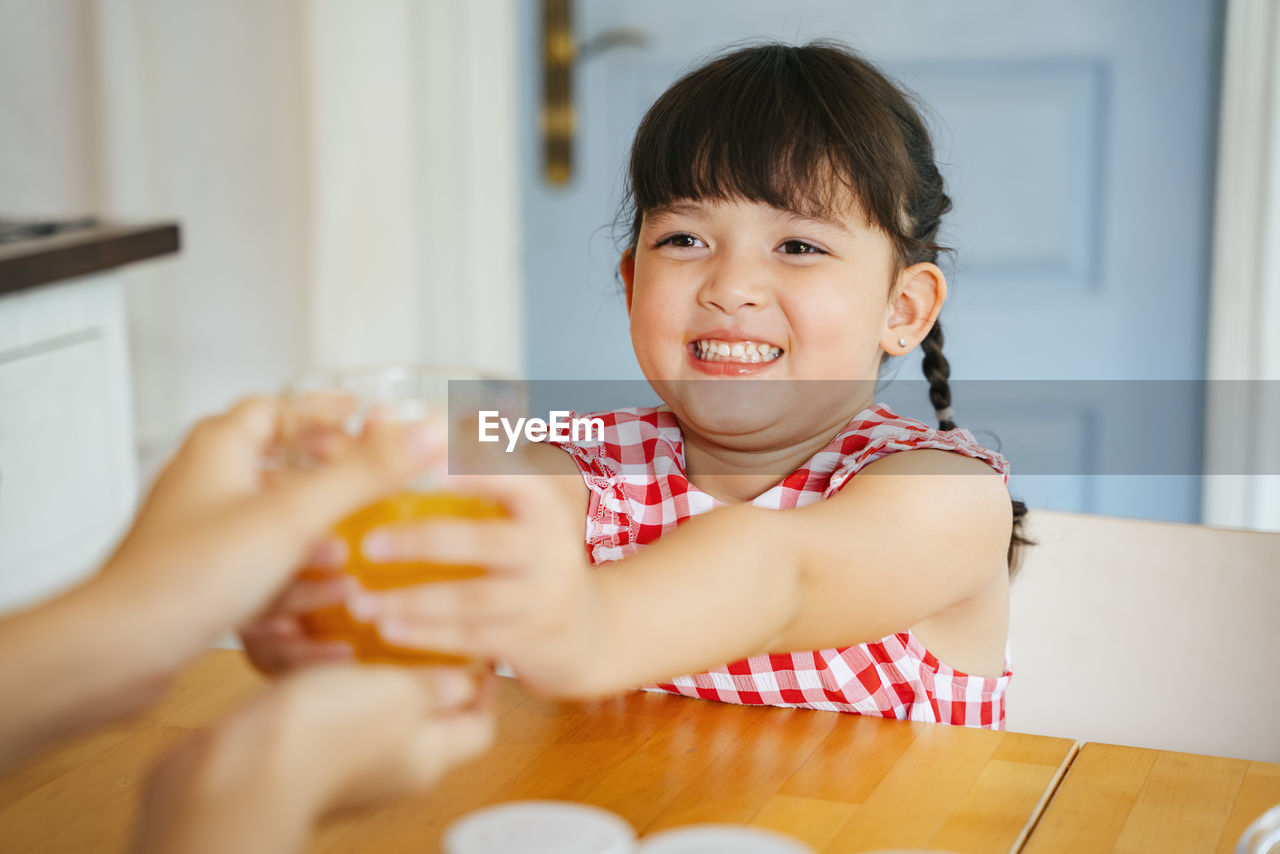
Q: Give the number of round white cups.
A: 2